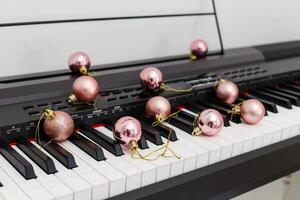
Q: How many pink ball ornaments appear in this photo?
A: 10